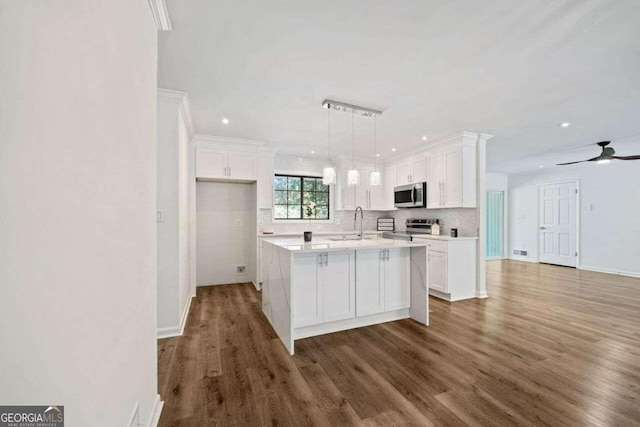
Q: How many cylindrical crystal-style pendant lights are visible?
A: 3